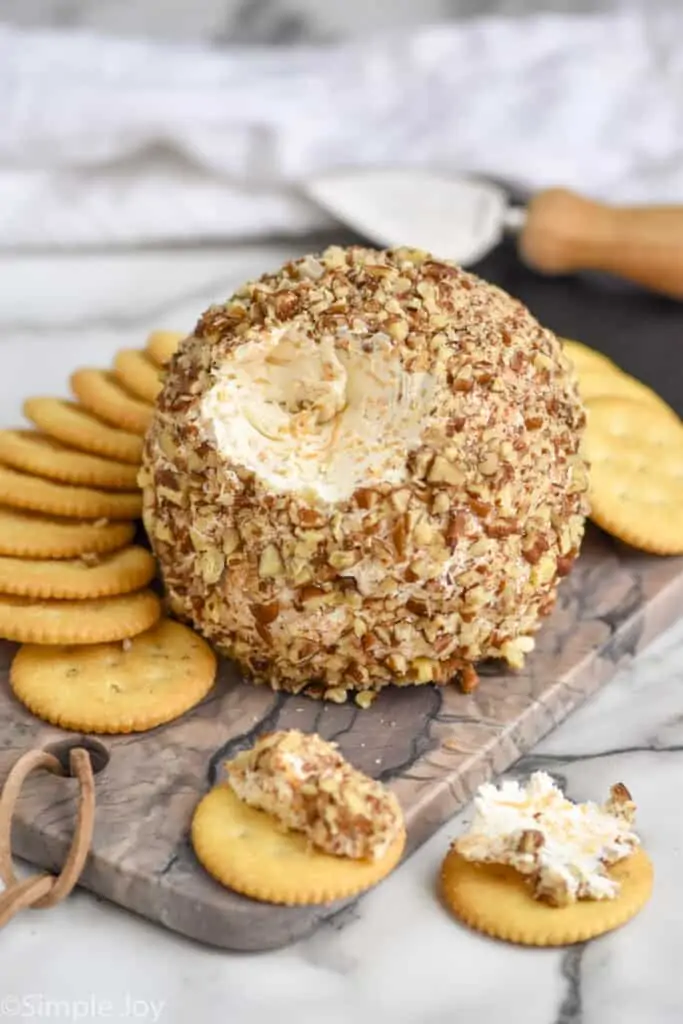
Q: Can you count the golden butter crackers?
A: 15